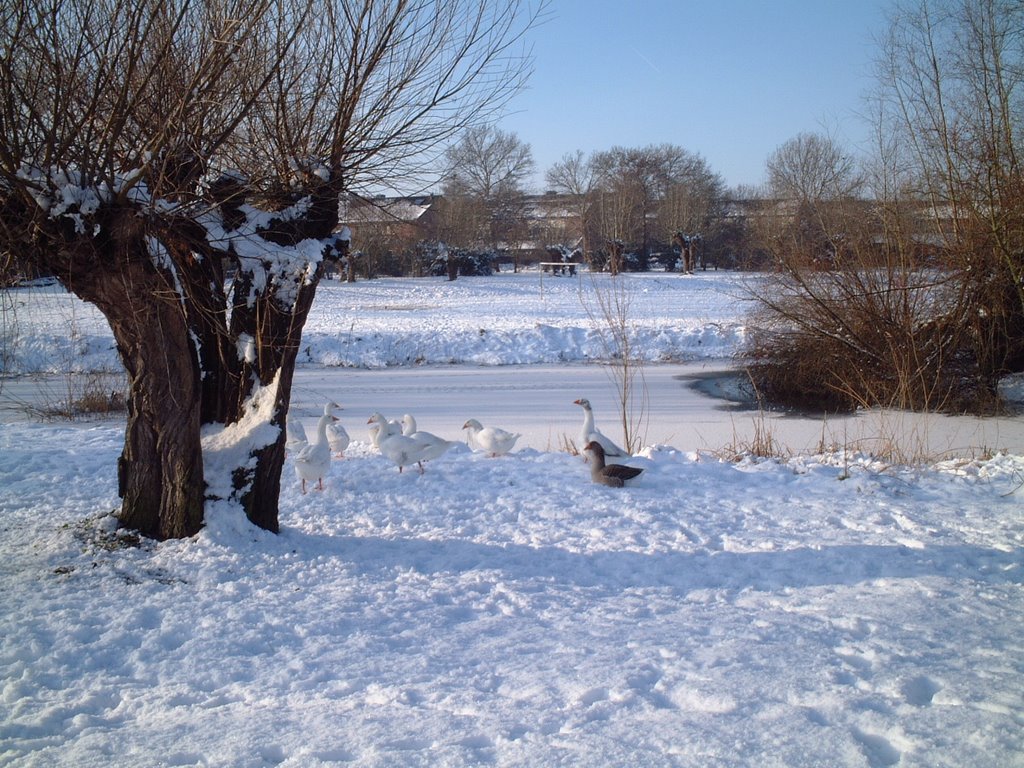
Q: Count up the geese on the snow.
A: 9